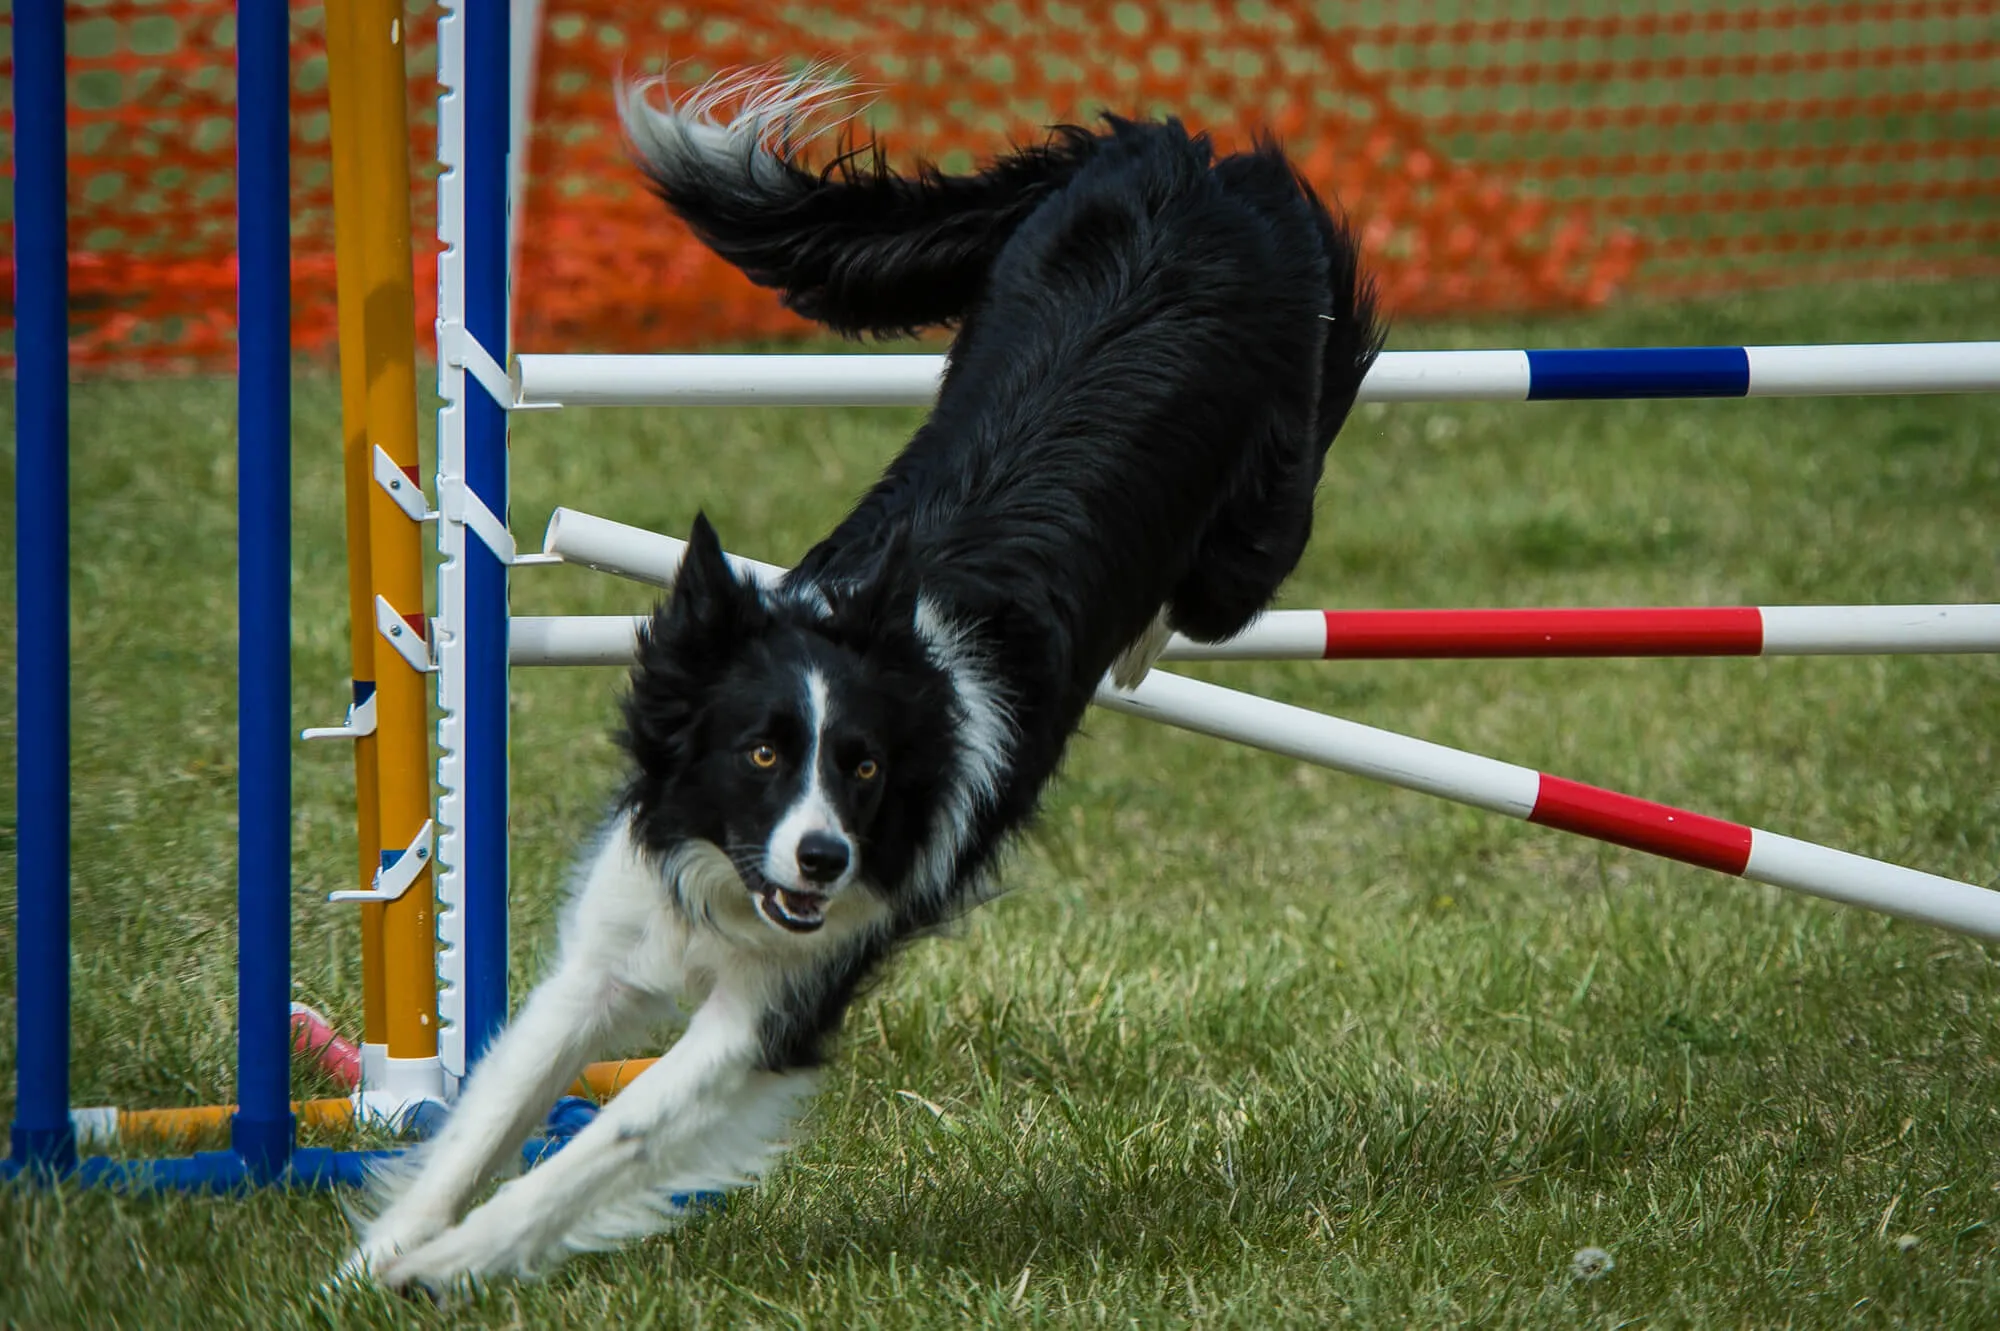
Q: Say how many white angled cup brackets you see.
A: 6